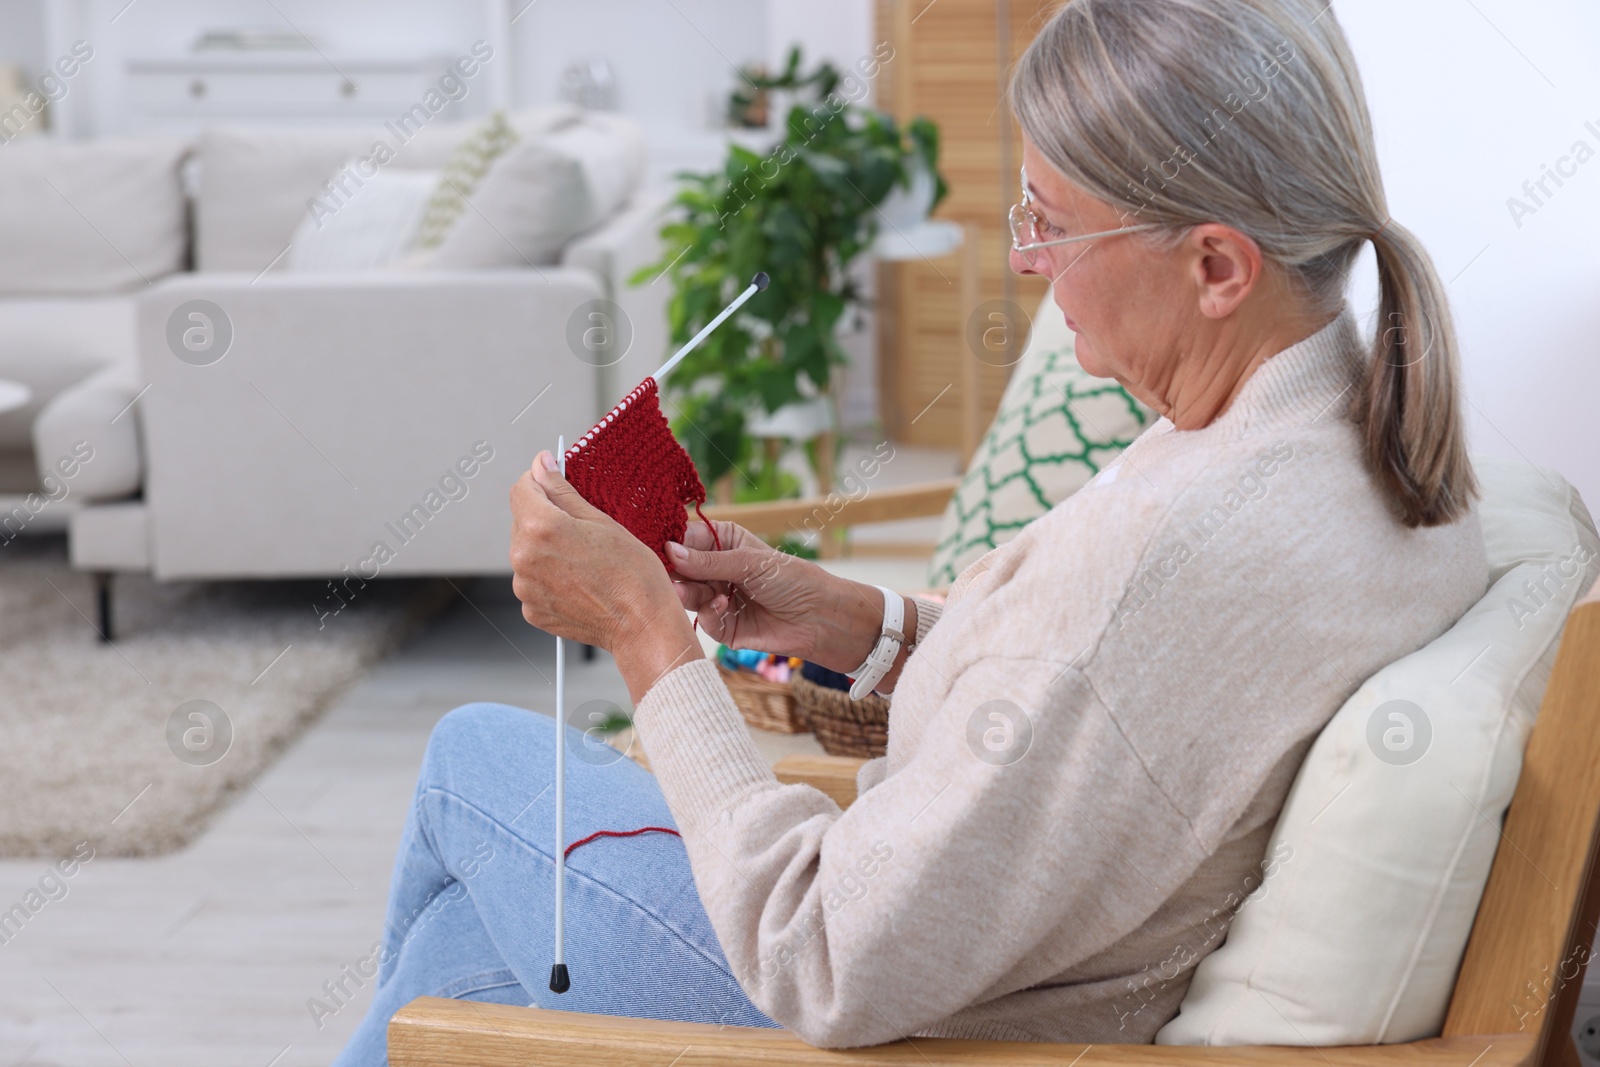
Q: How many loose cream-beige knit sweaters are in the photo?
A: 1